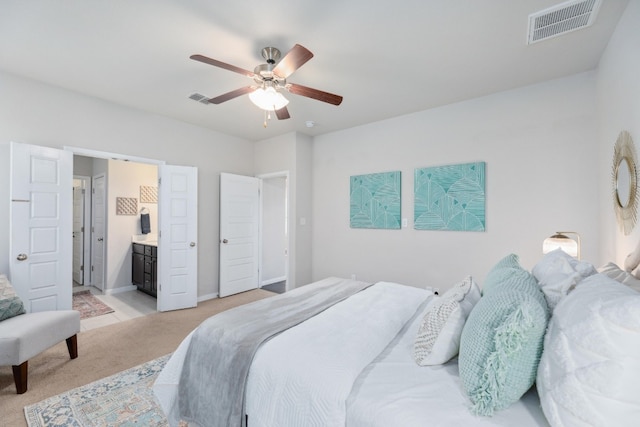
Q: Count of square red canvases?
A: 0